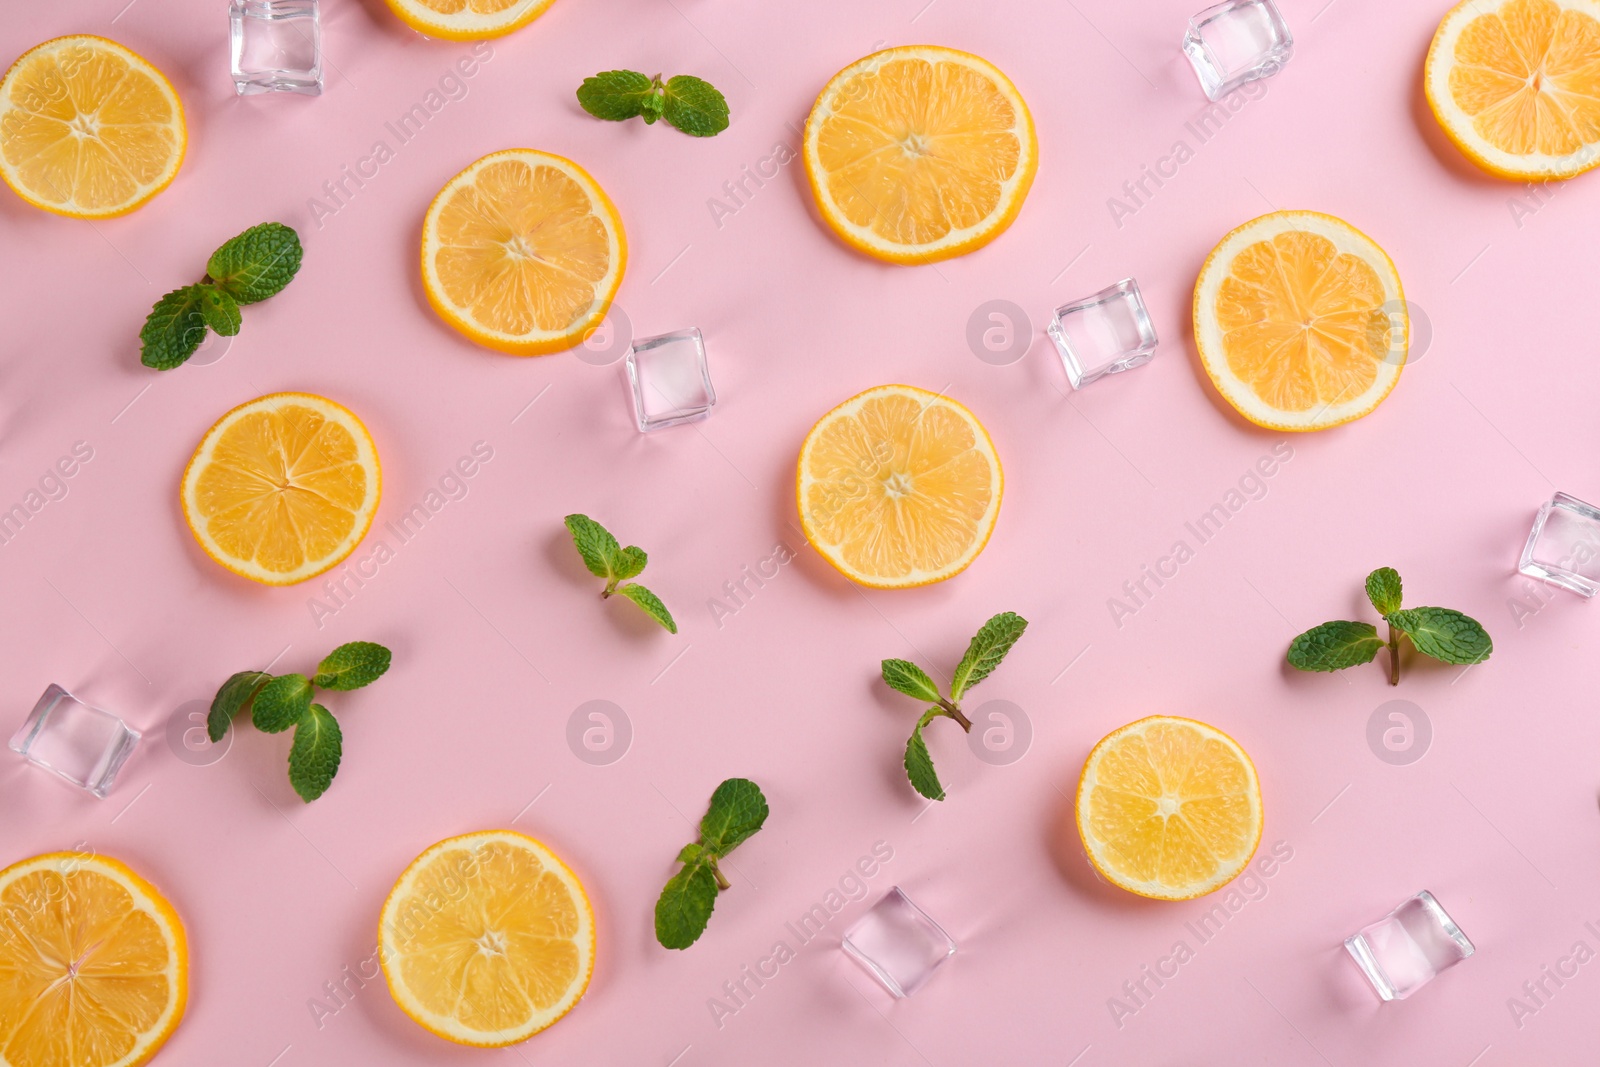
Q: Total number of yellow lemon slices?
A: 11